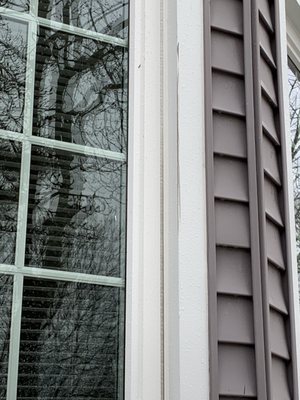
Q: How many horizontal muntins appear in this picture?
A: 3